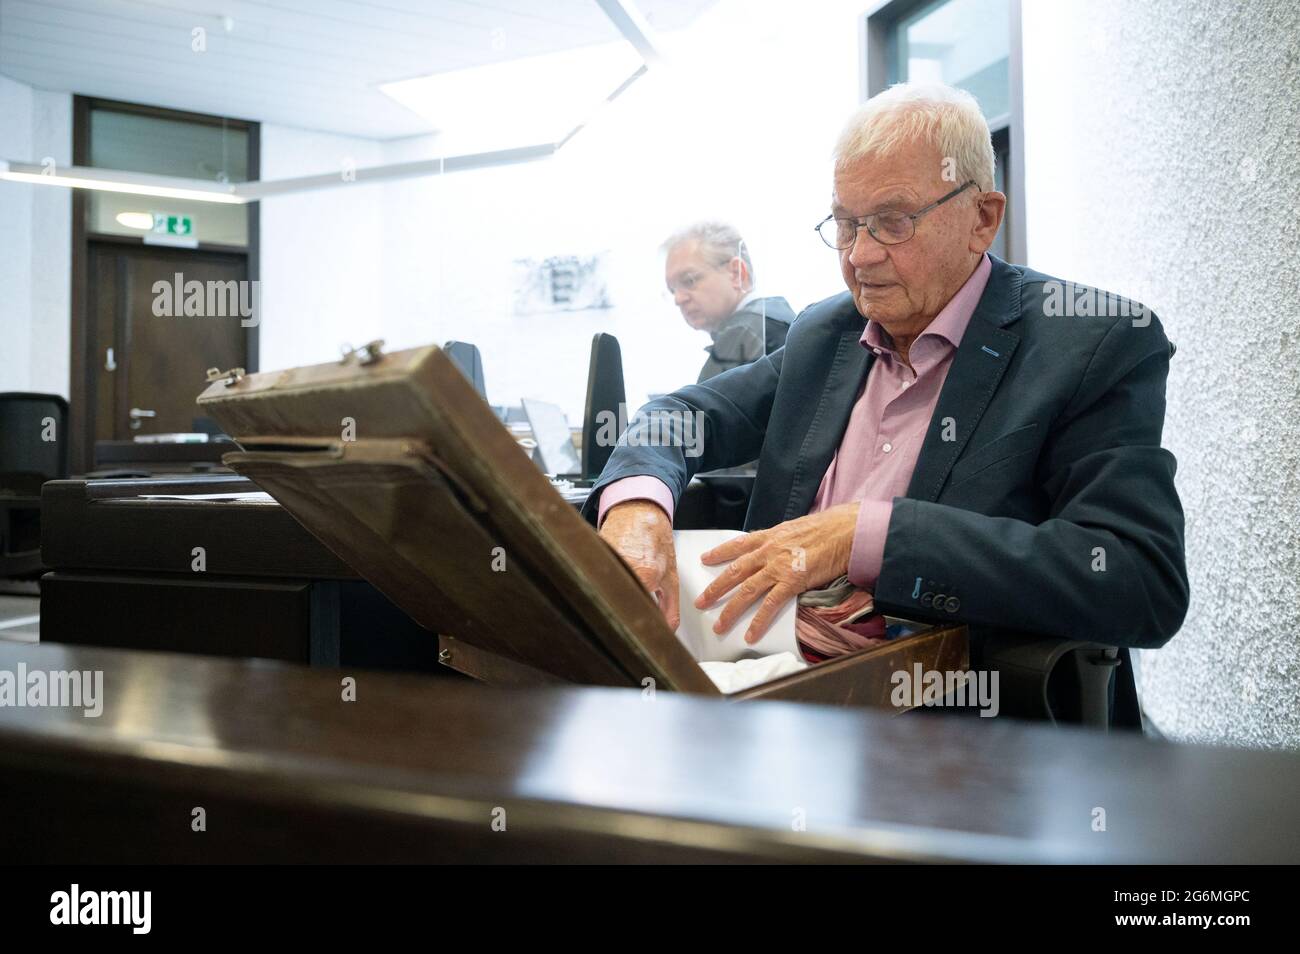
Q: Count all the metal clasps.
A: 2